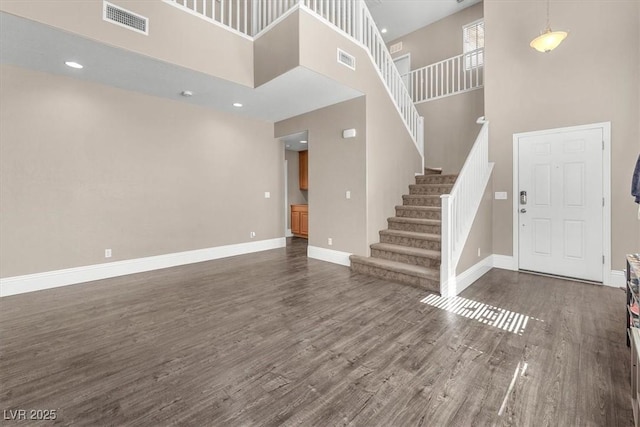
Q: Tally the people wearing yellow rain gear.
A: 0